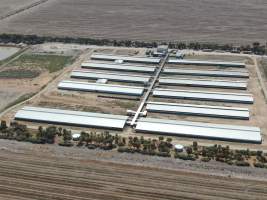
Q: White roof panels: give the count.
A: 11